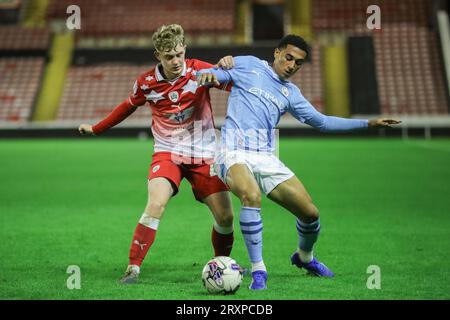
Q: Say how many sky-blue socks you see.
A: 2